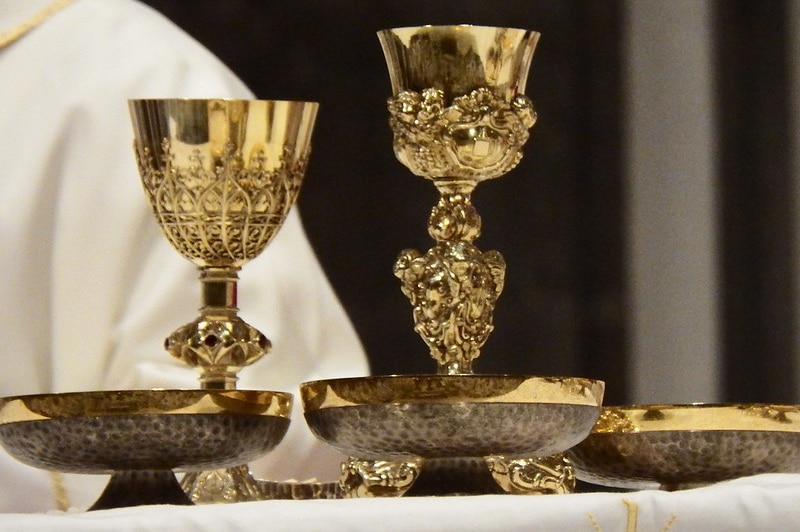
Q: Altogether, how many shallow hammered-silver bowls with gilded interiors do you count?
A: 3